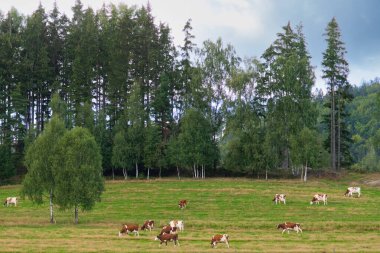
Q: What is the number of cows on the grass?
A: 12